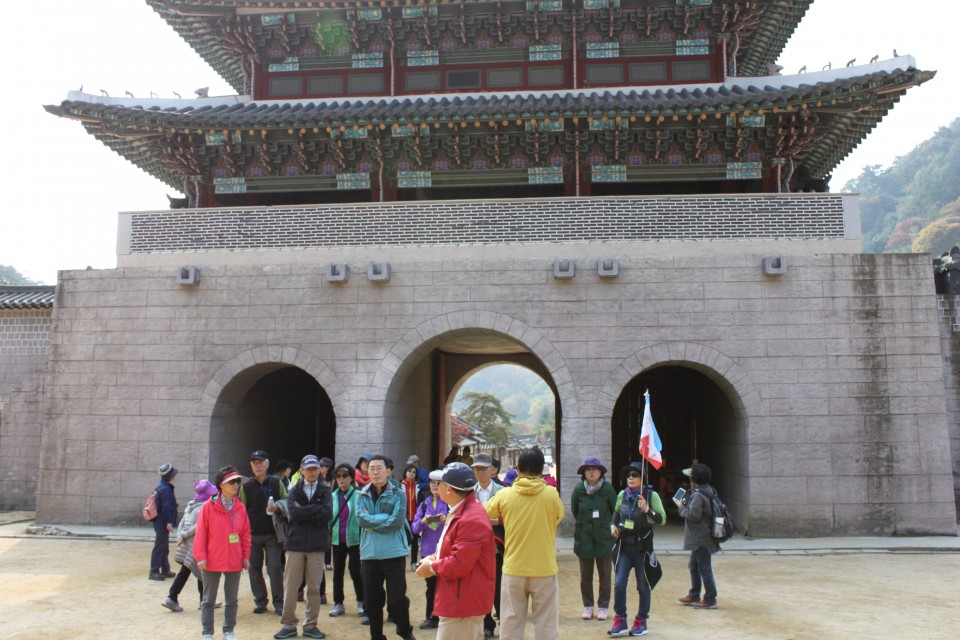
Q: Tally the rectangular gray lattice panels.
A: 10